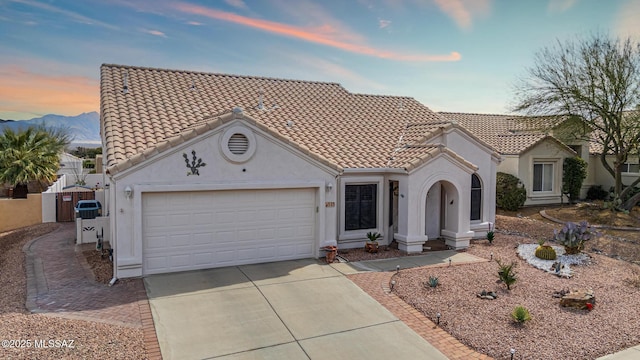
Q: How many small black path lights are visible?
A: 6